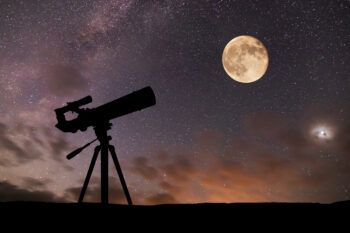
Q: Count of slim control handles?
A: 1